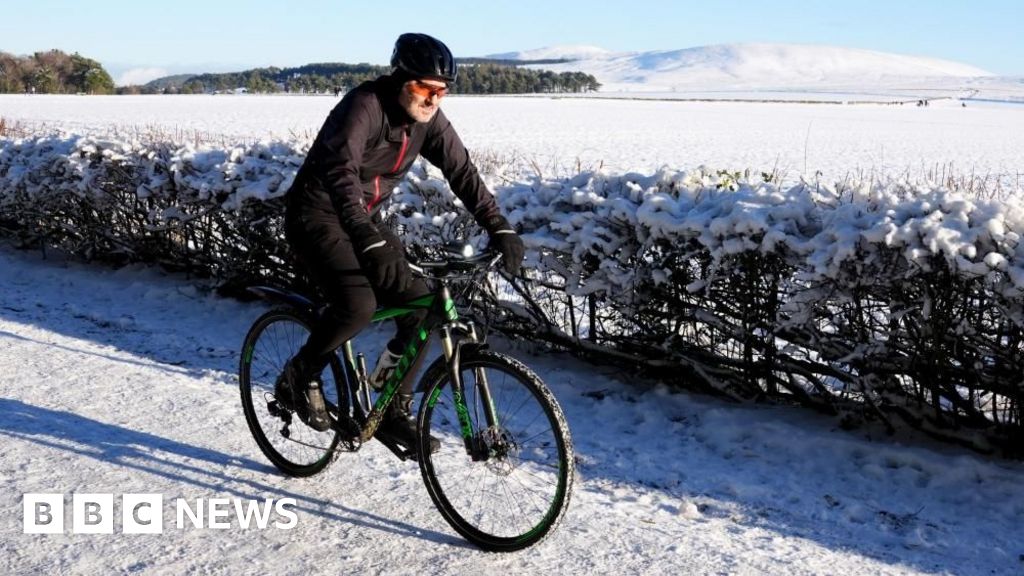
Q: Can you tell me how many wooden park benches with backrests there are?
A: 0